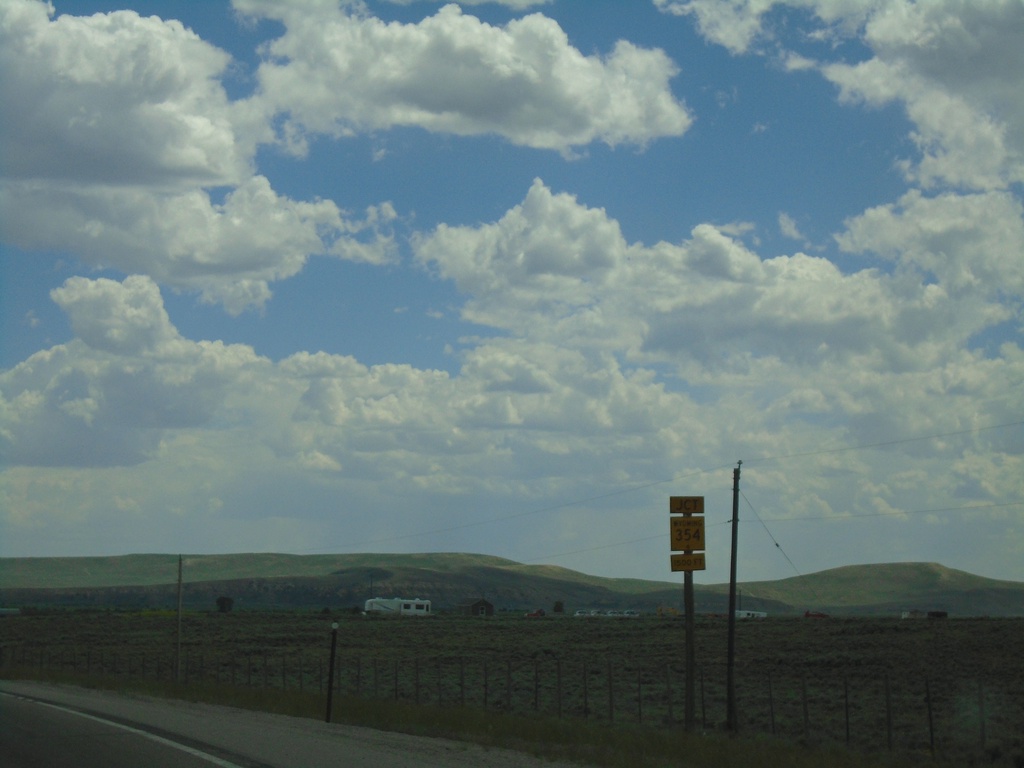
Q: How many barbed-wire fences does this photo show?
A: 1